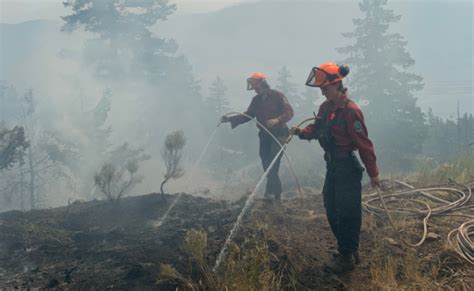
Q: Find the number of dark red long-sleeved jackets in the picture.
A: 2